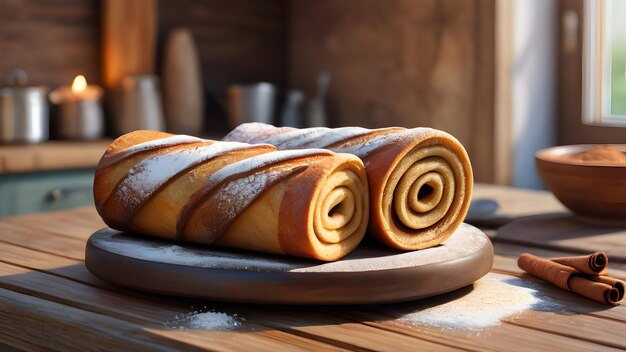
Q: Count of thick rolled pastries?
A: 2